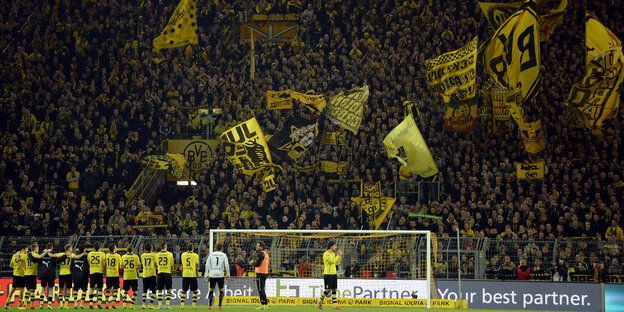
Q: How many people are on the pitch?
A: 14